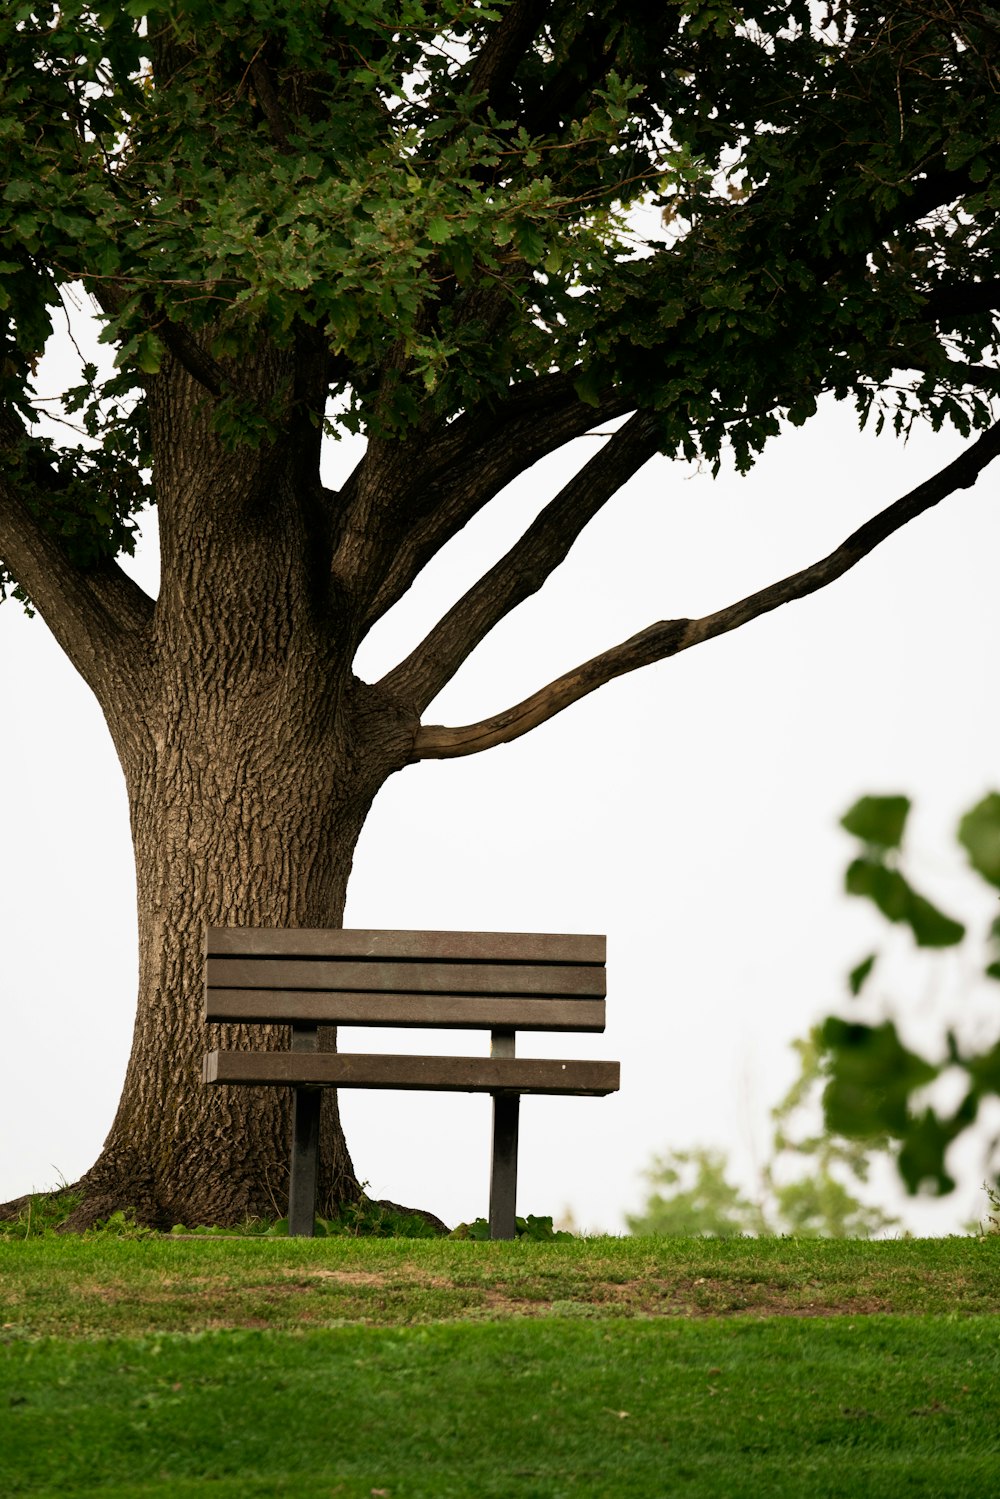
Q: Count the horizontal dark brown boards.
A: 4